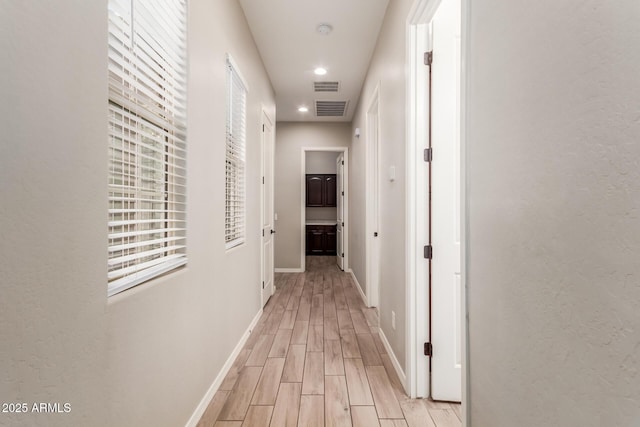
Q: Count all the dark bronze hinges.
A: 12